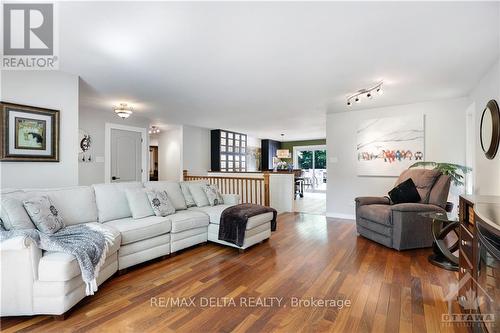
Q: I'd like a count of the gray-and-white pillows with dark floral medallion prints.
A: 3